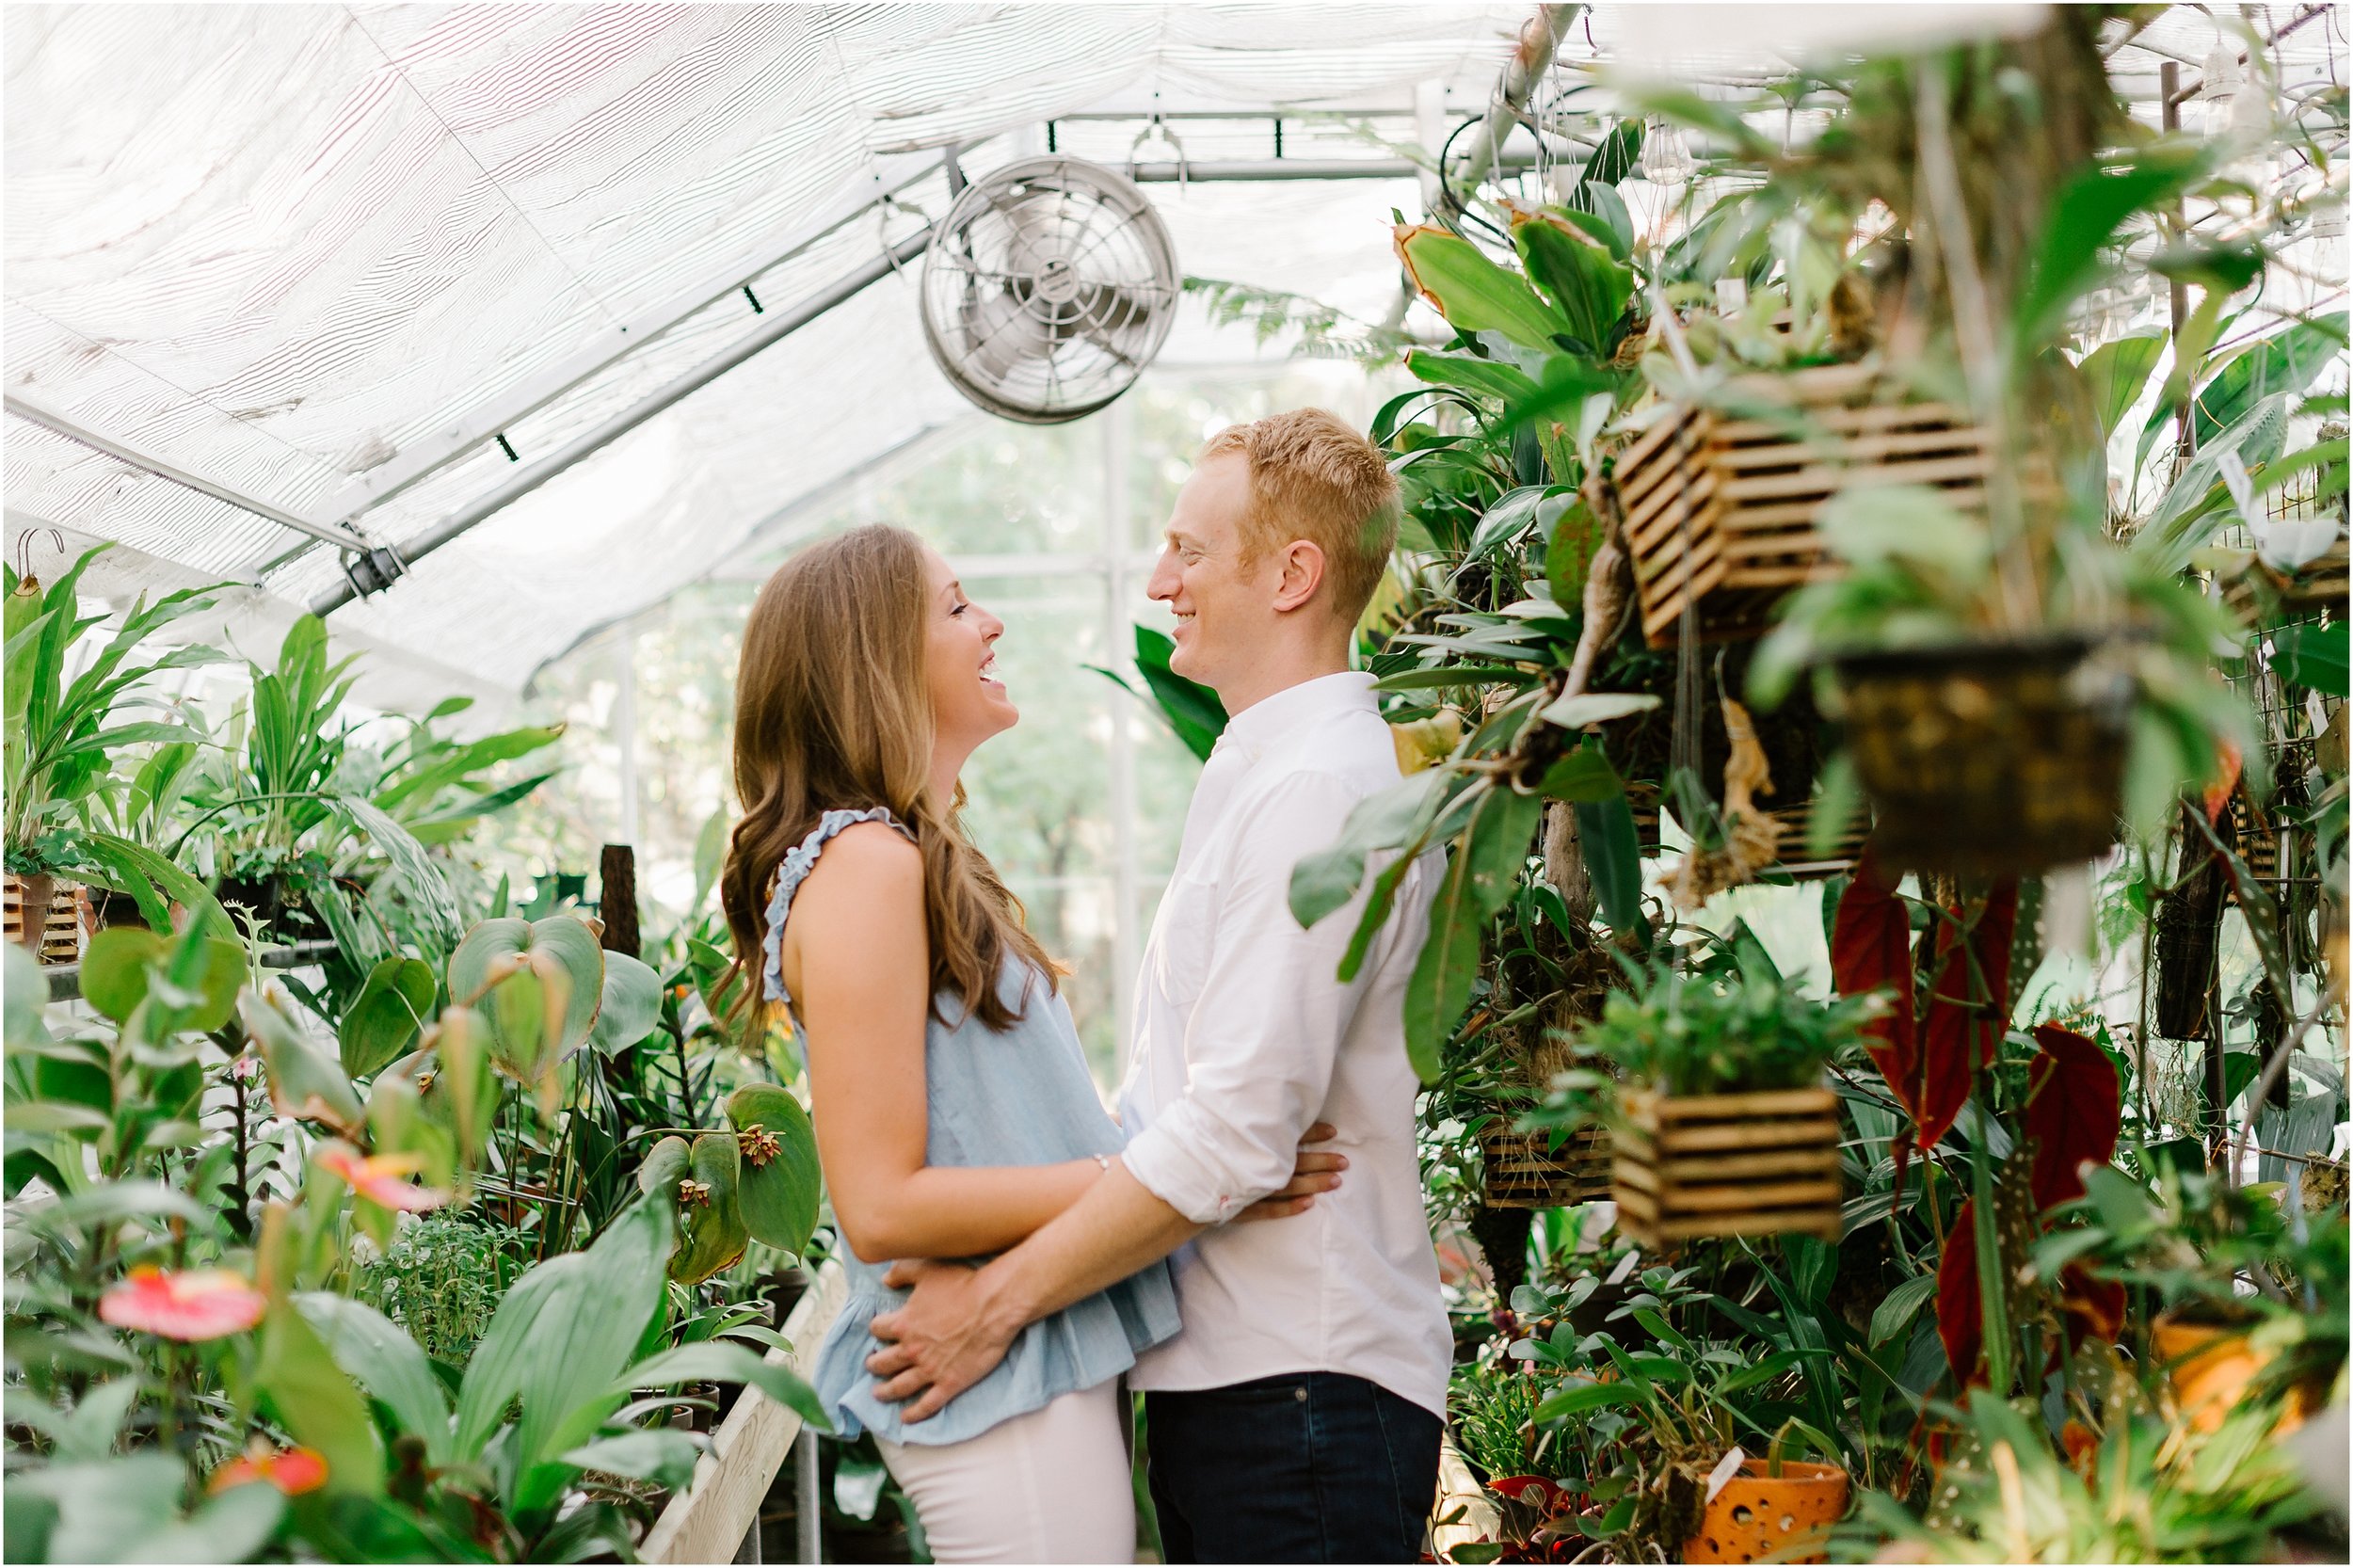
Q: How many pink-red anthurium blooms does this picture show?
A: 3